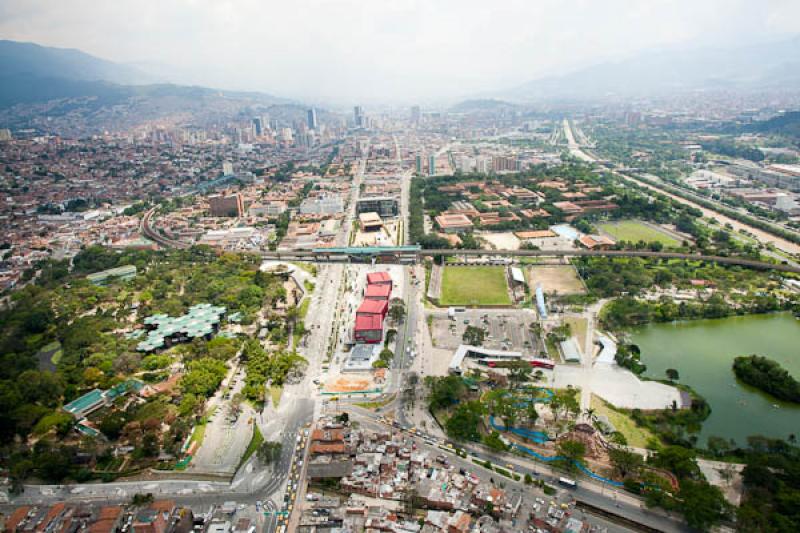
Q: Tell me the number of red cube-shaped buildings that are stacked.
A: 4